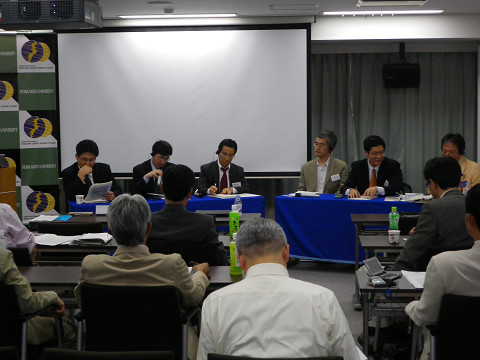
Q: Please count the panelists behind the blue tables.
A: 6